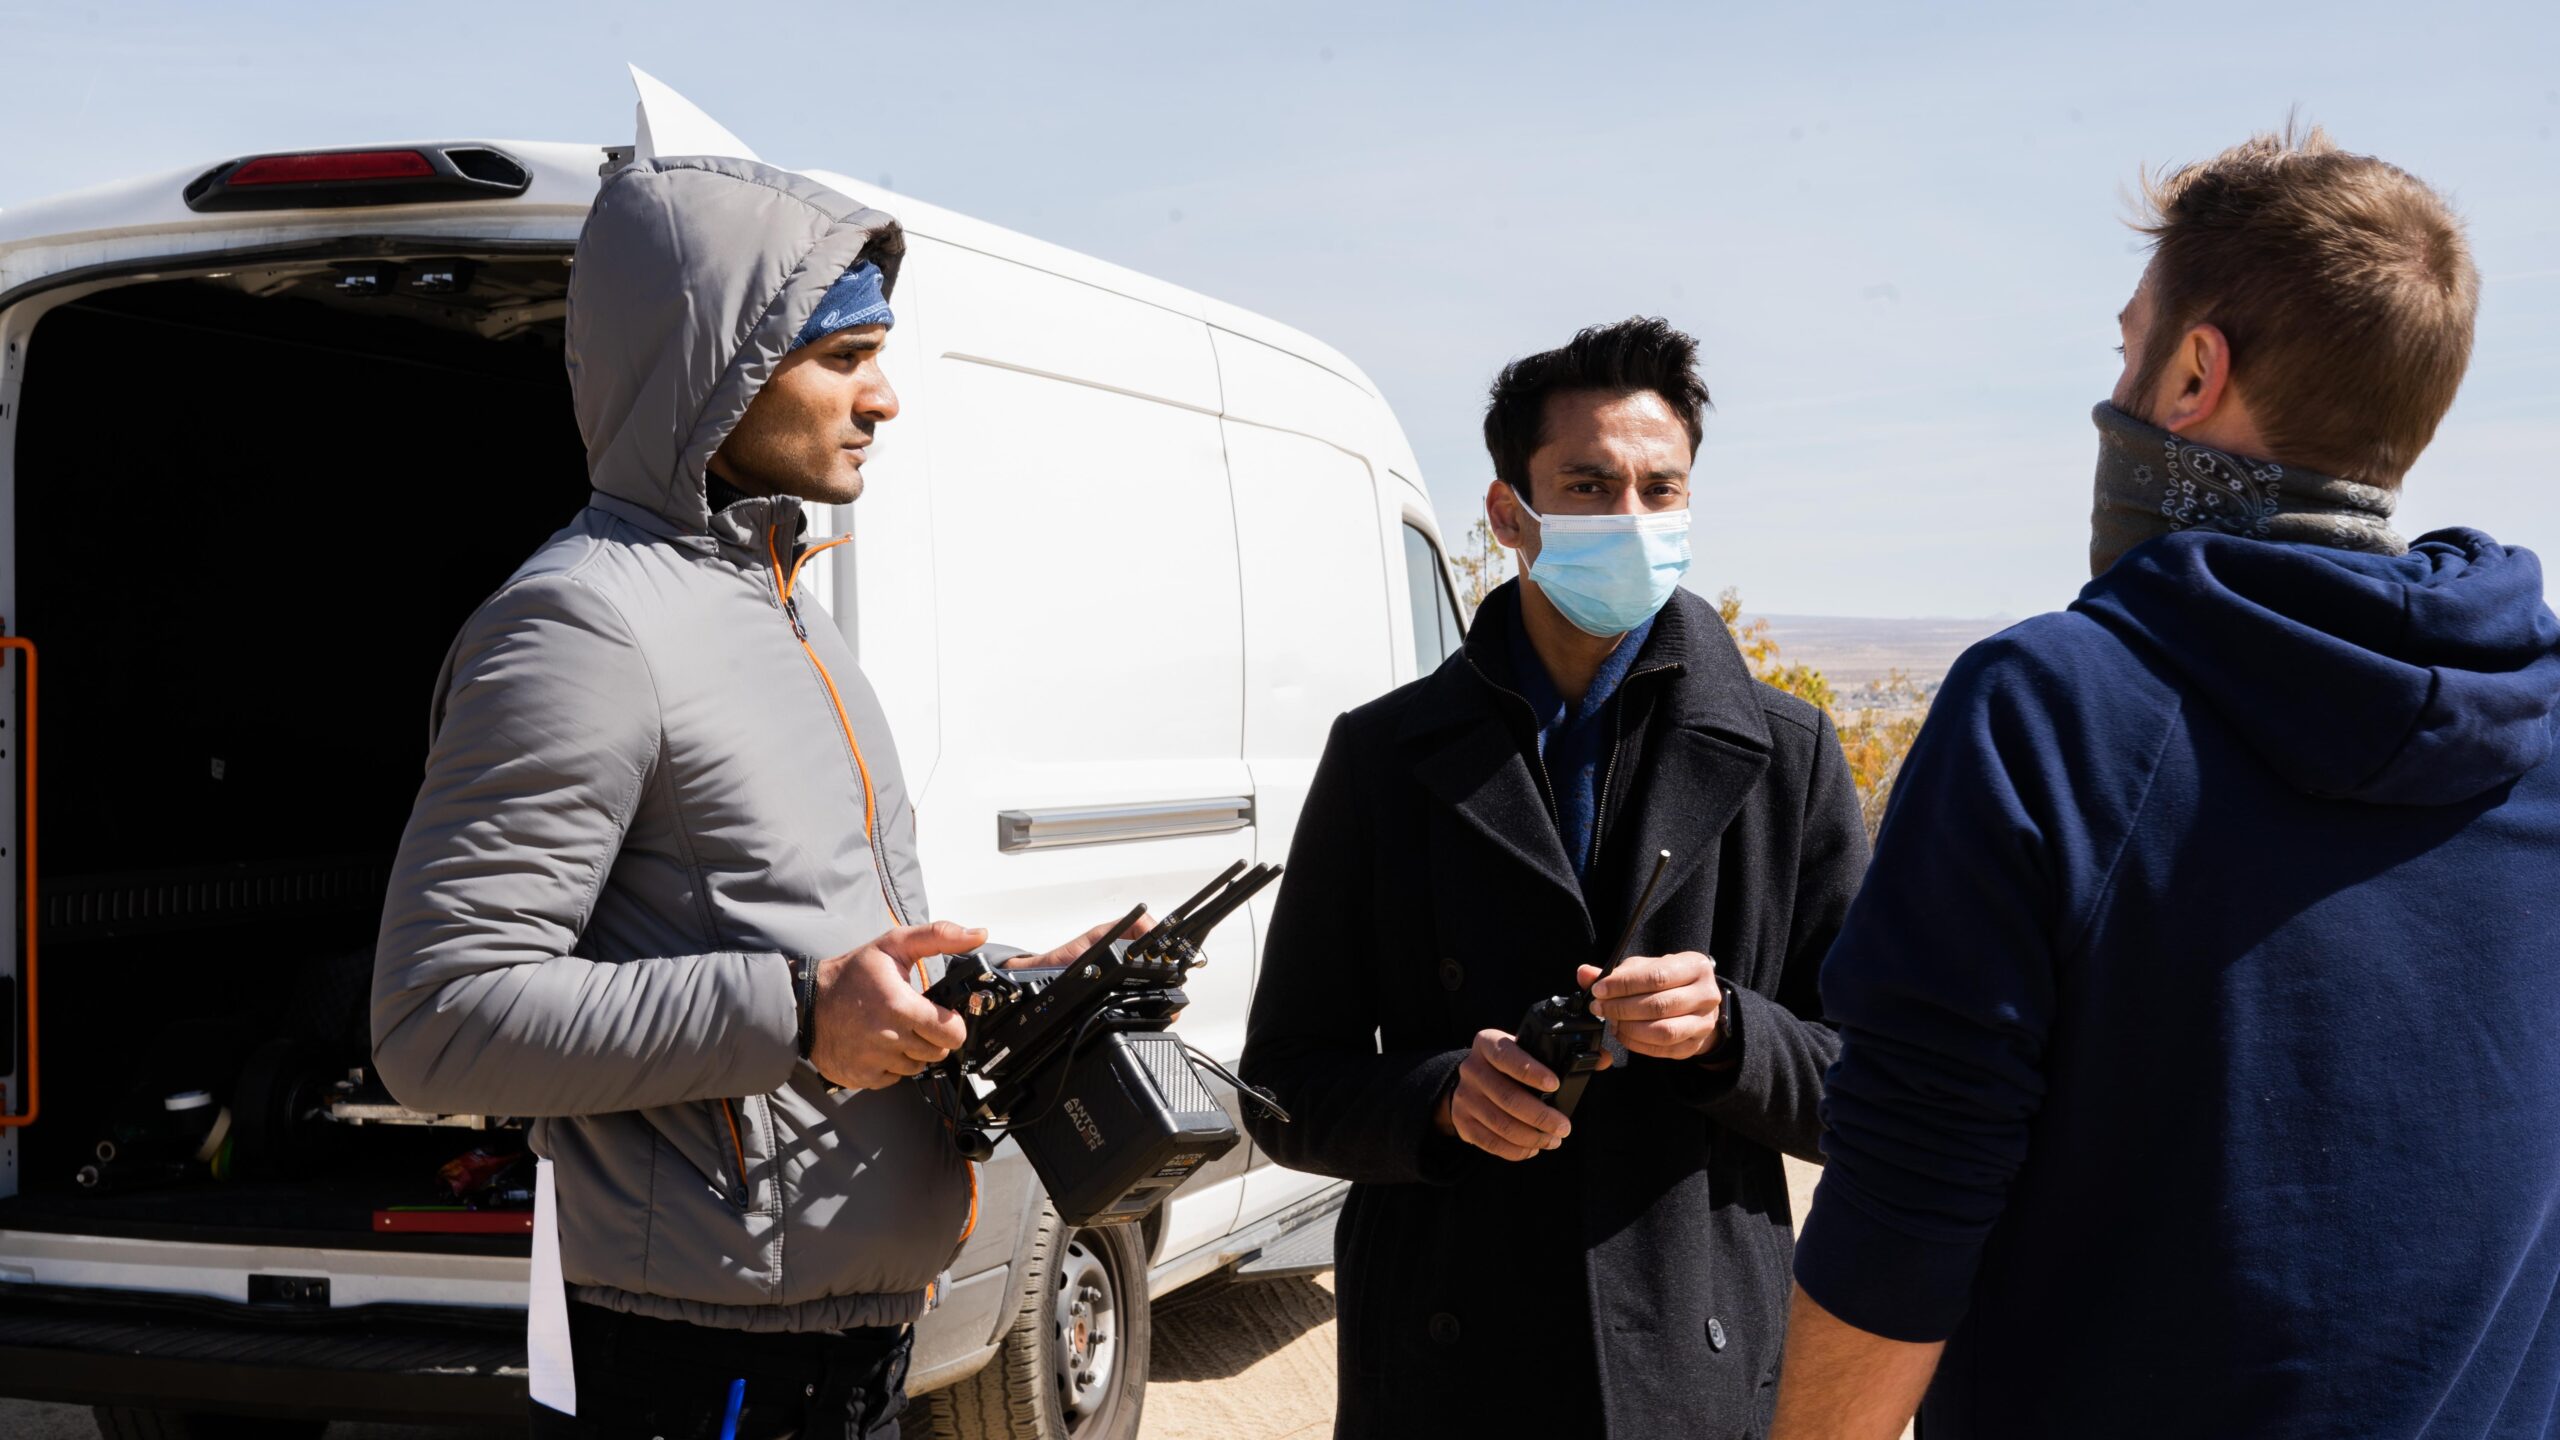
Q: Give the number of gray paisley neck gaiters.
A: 1